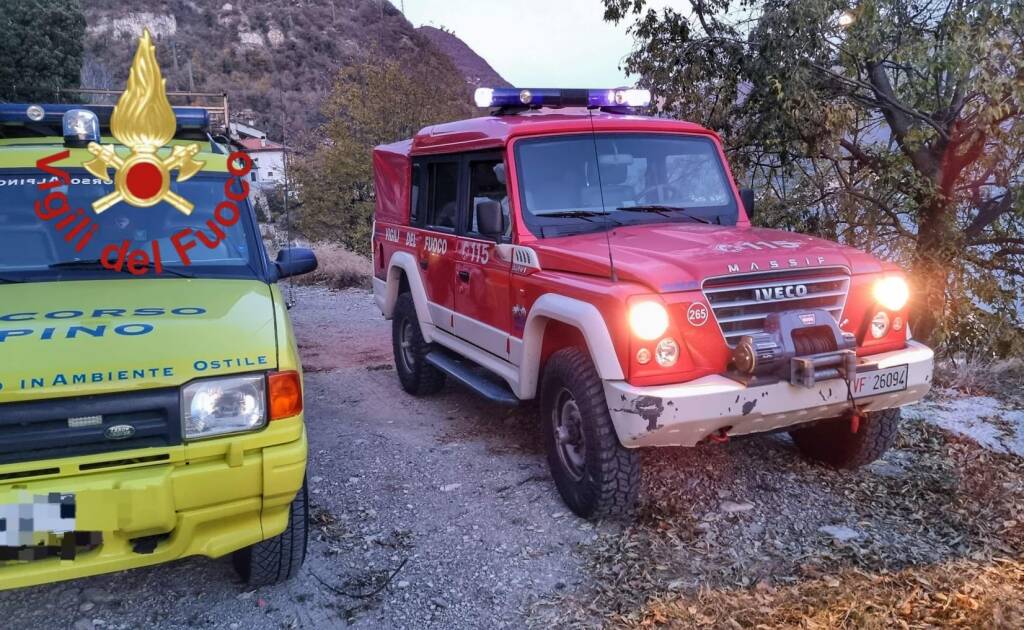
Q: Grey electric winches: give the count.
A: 1